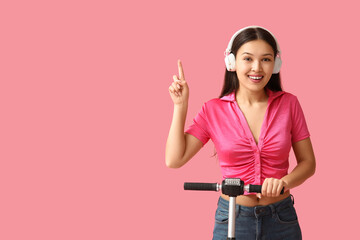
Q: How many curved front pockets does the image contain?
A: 2